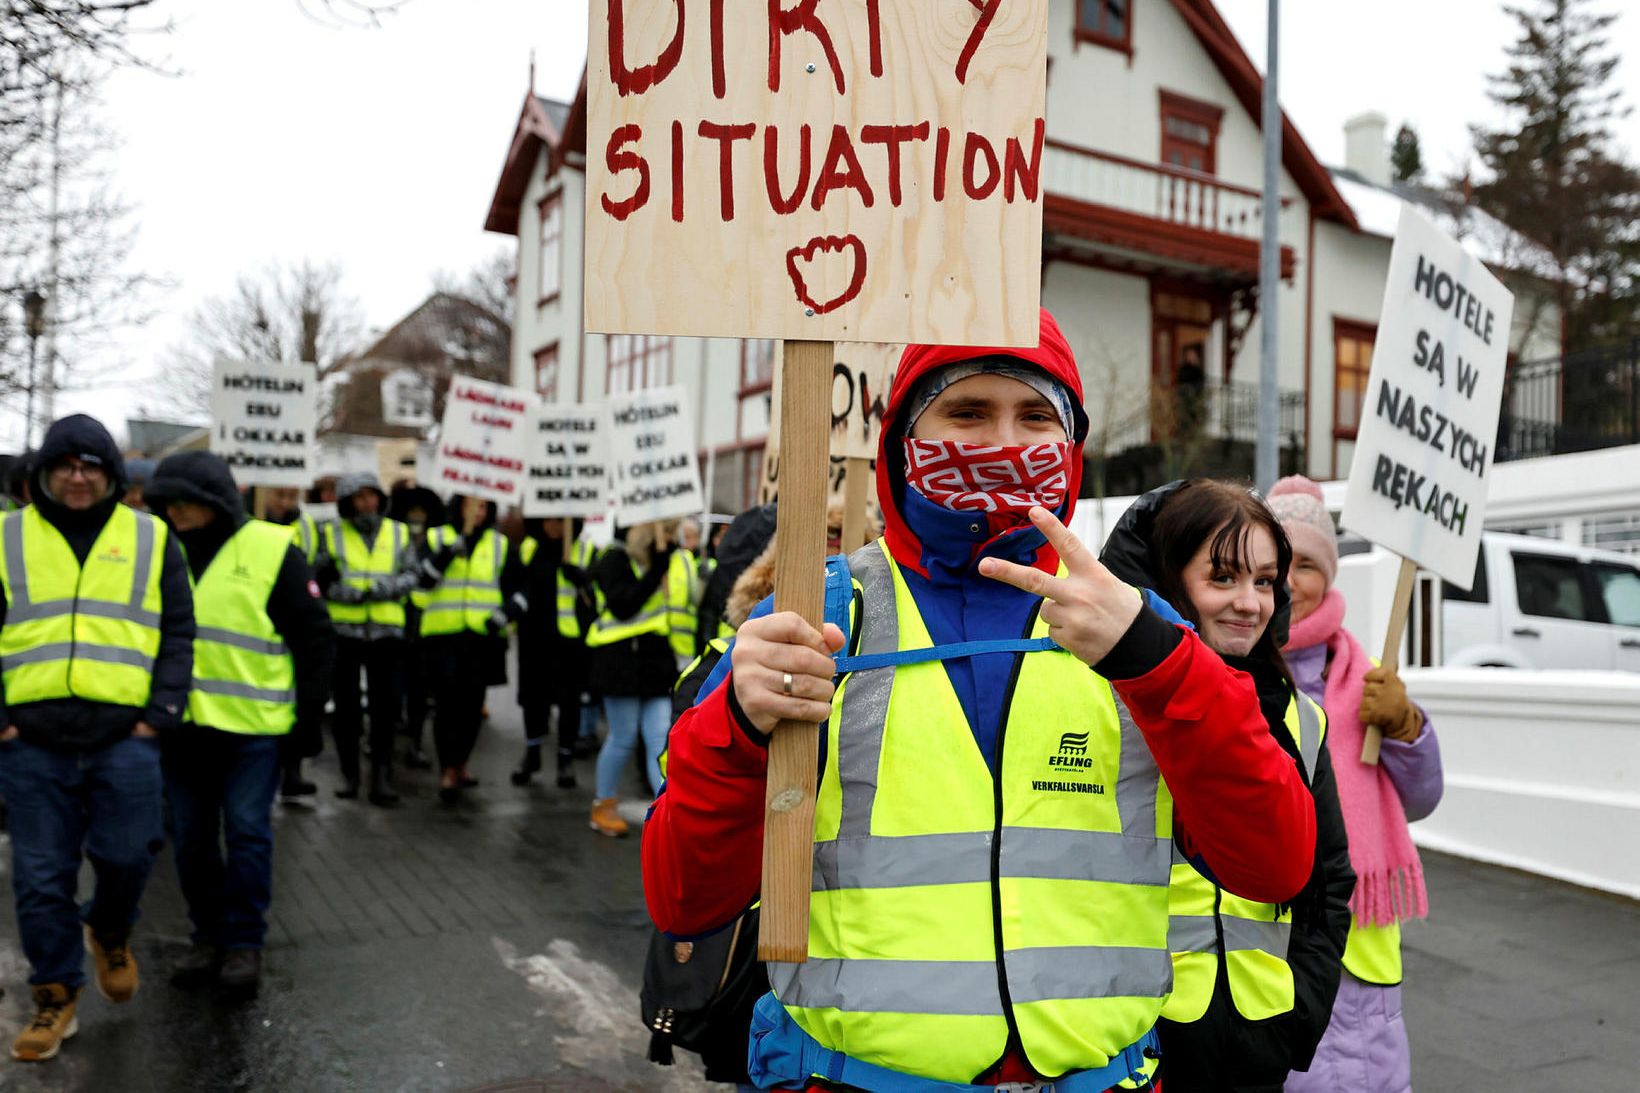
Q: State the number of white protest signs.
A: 5